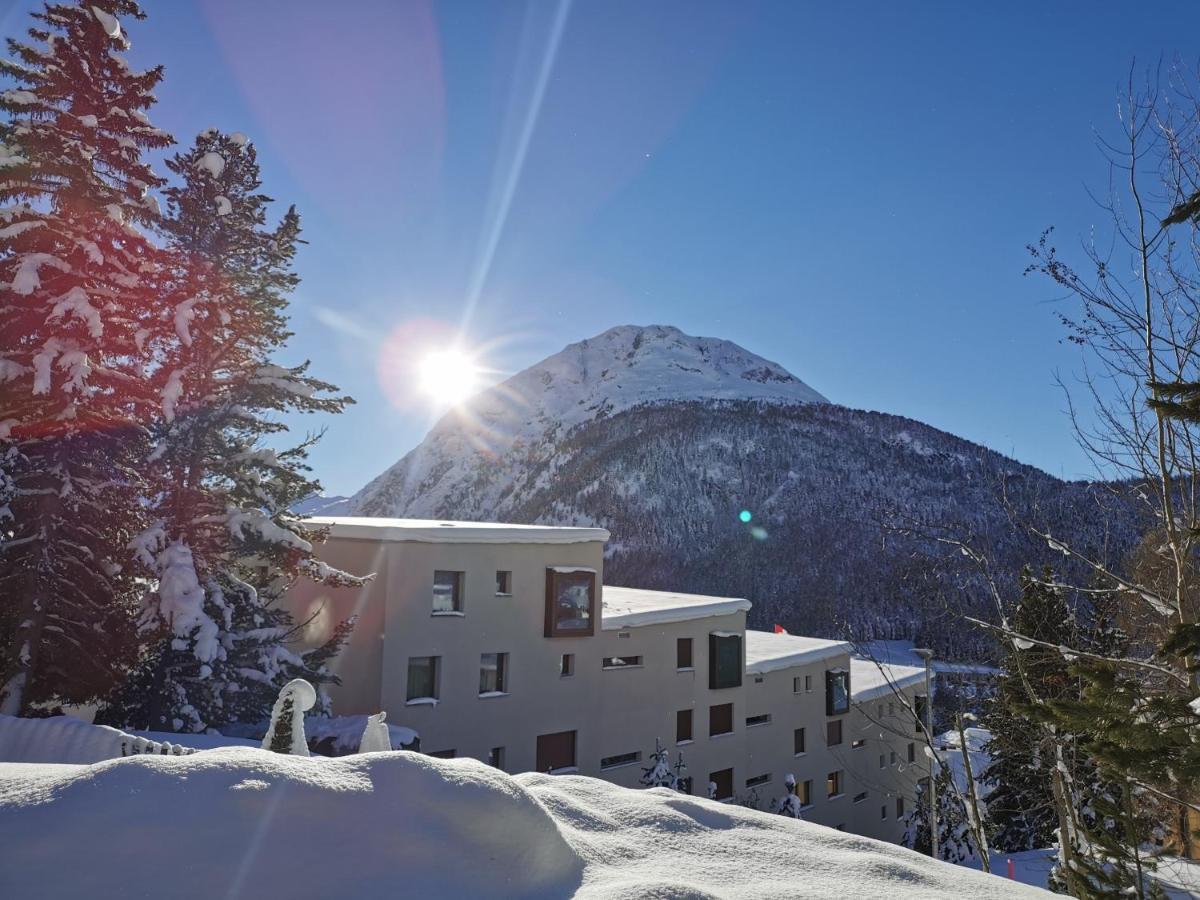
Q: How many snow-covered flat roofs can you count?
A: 4